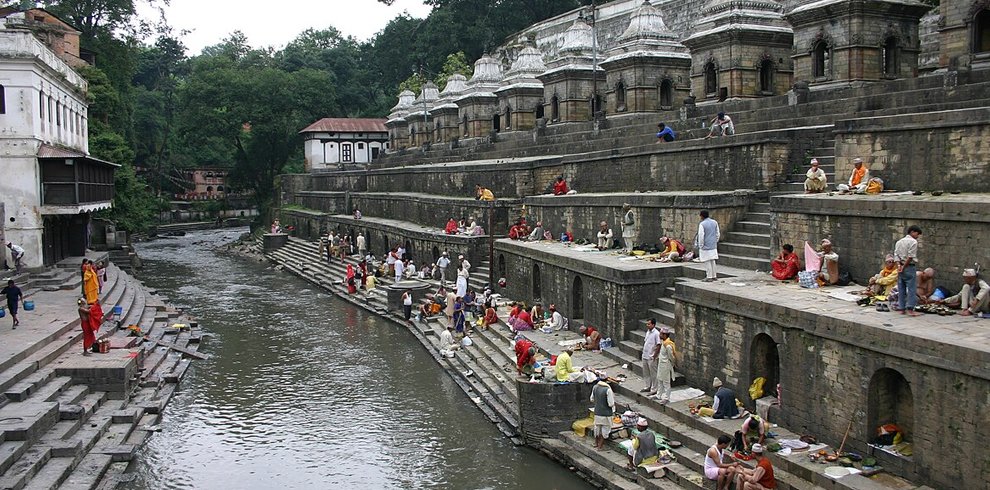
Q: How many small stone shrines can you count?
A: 10